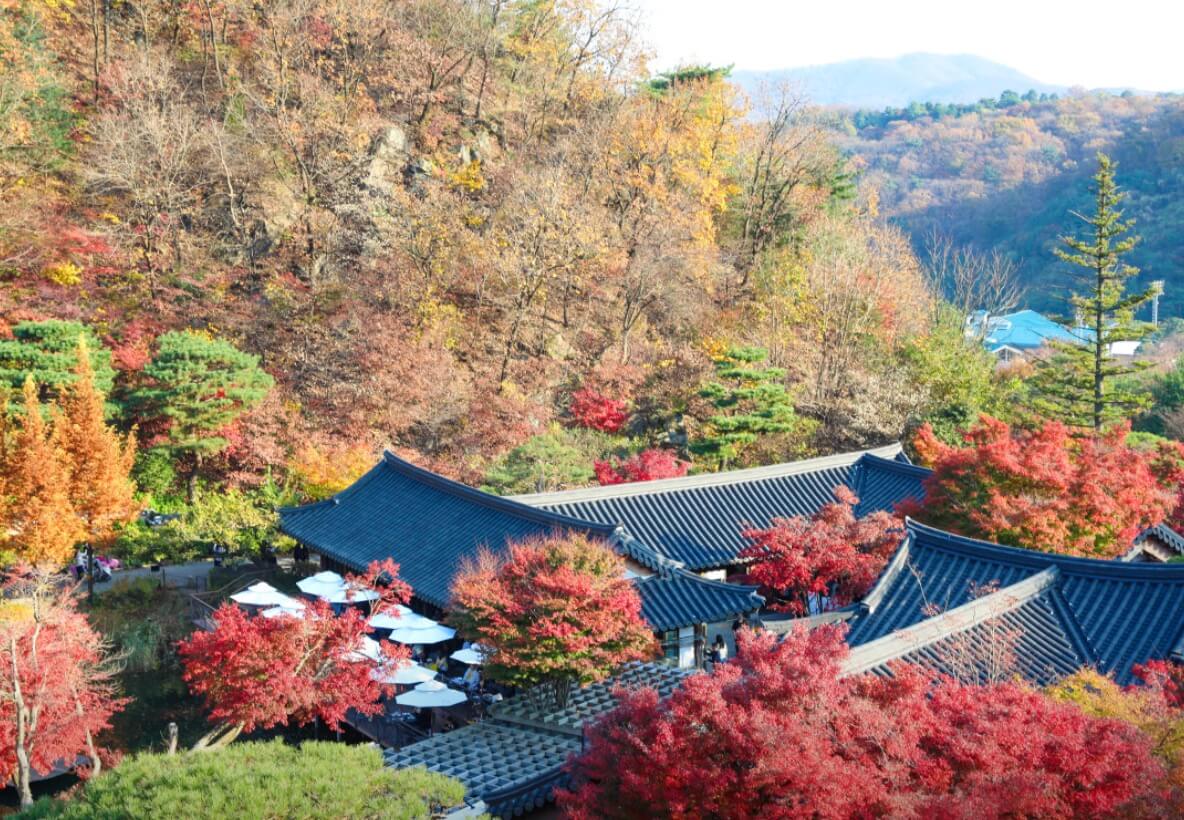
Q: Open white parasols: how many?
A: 10